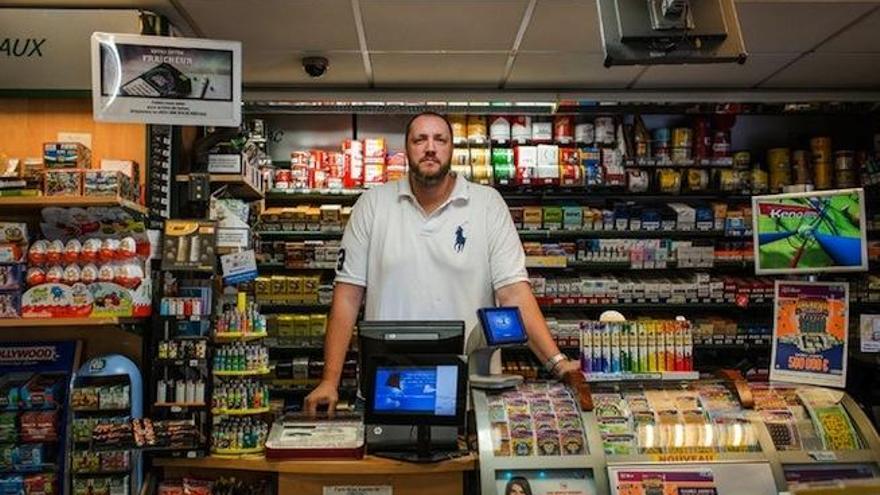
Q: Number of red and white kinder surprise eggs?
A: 12